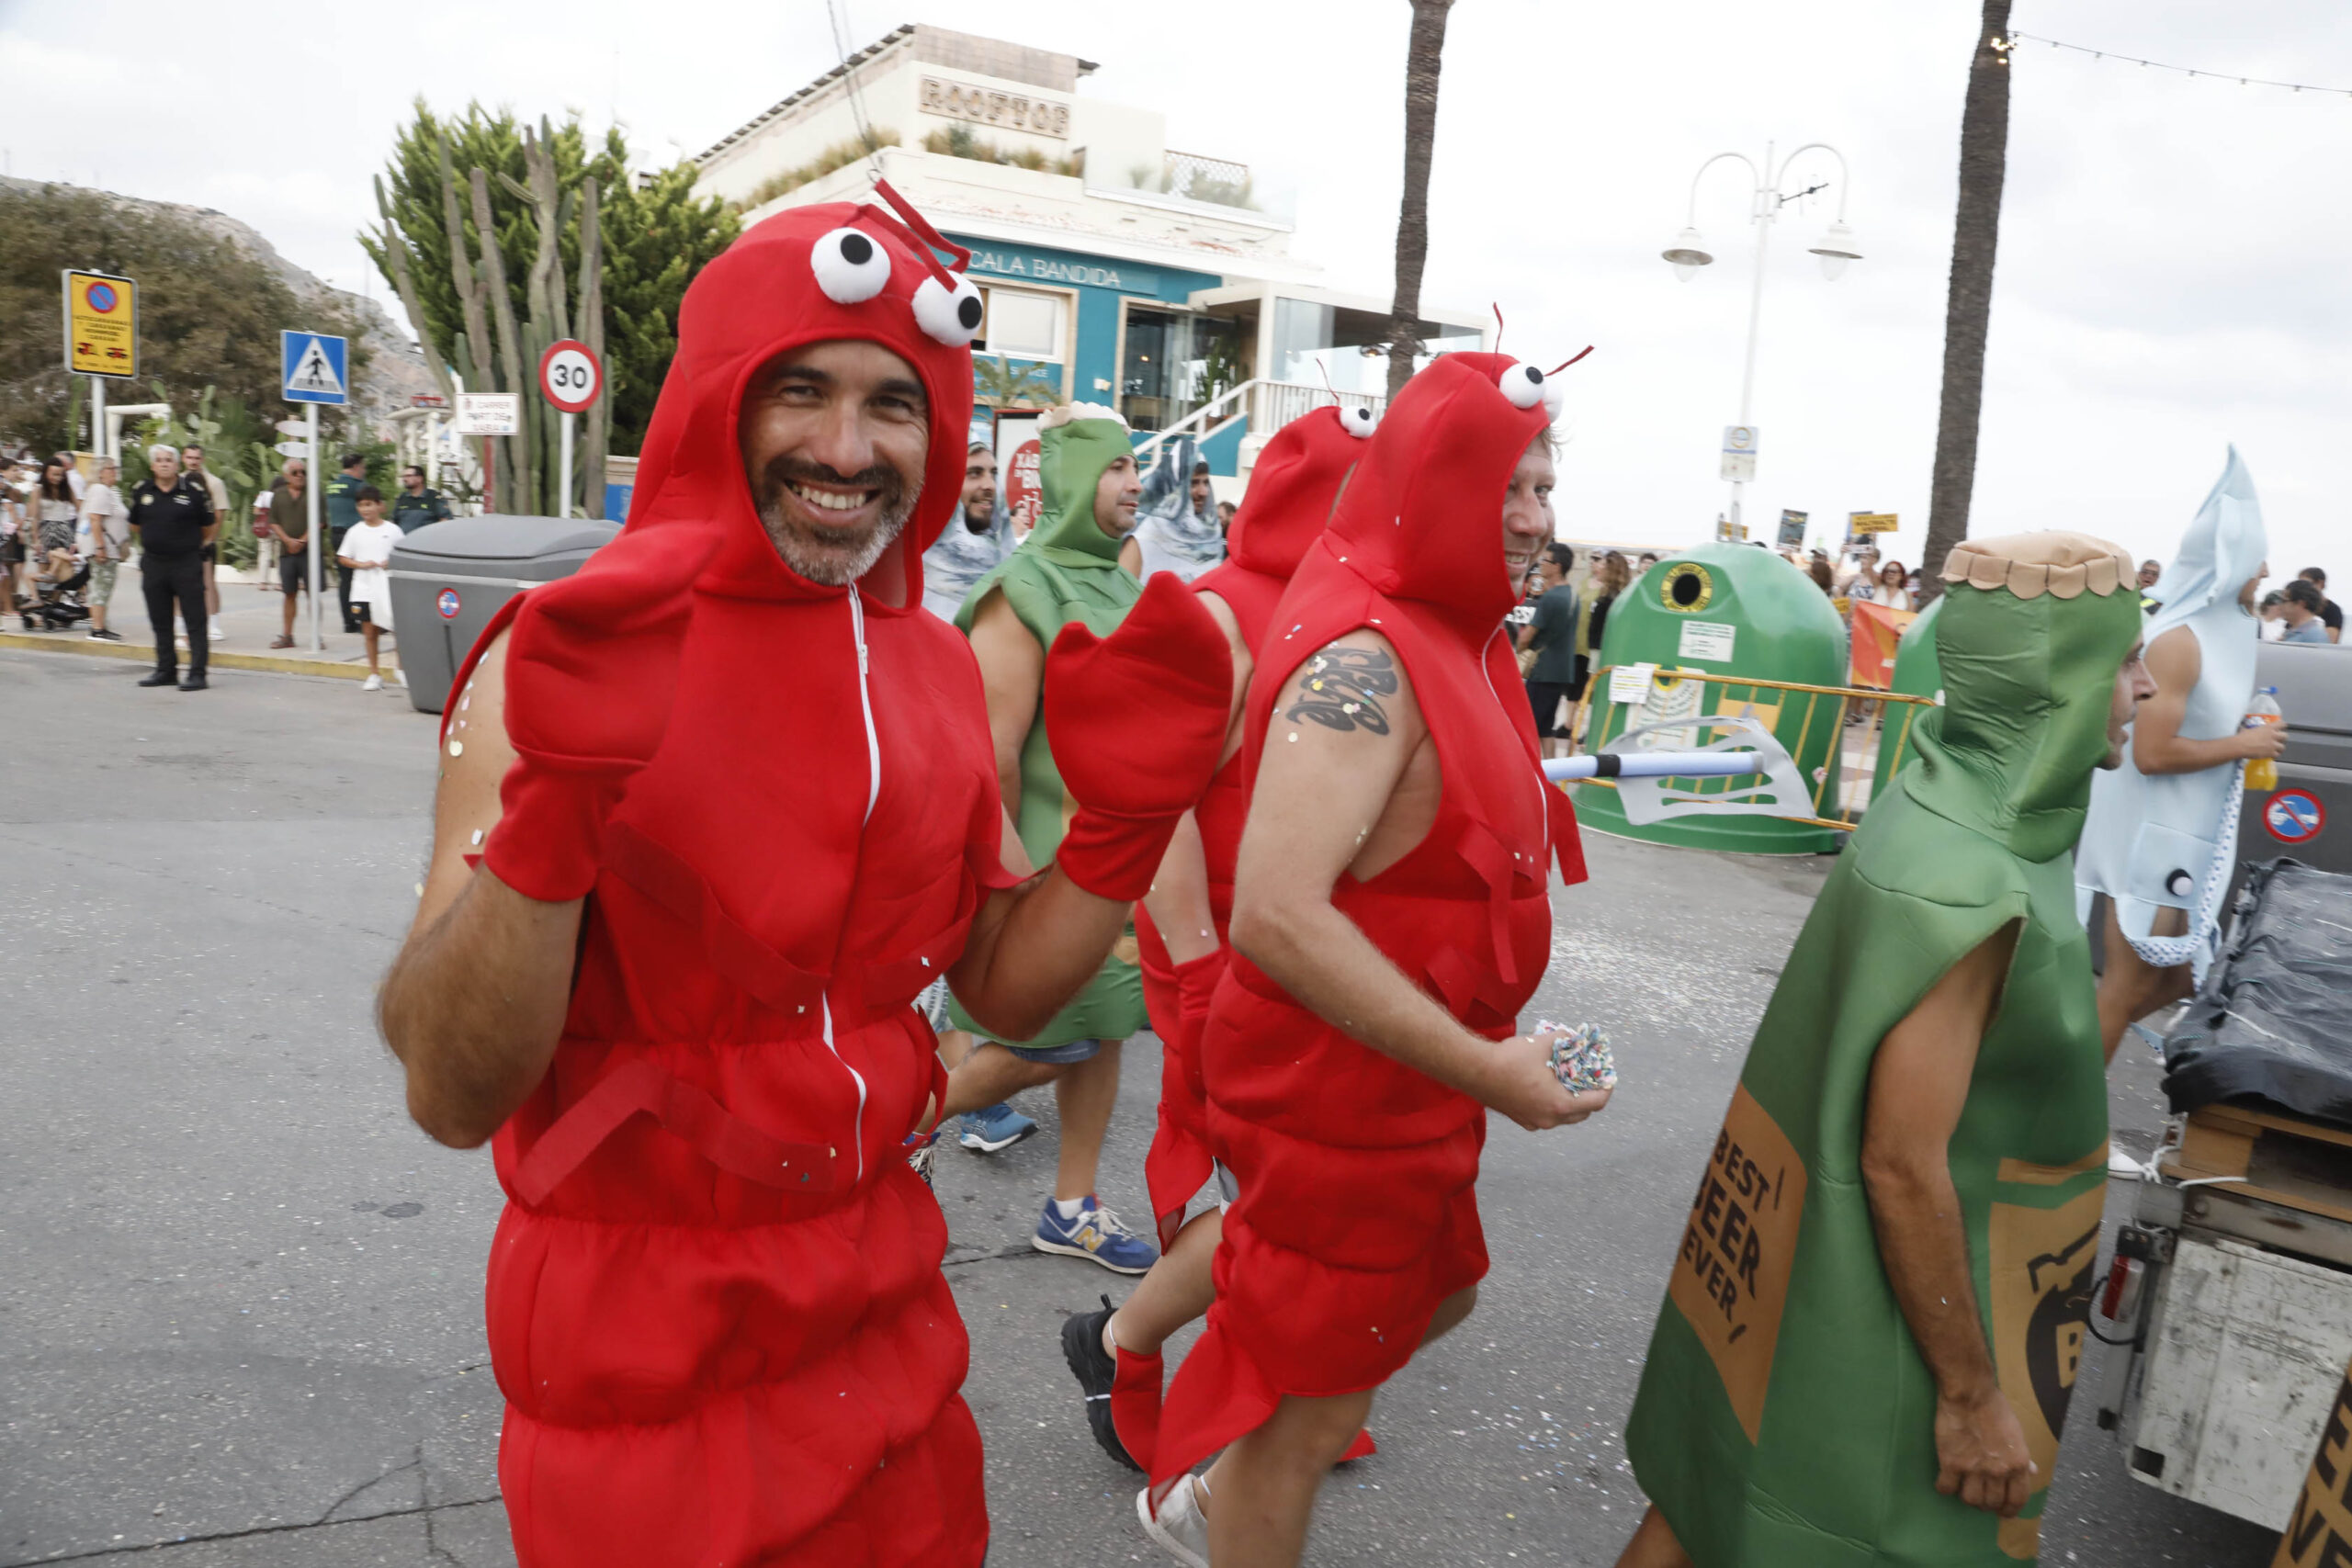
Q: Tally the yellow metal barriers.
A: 1